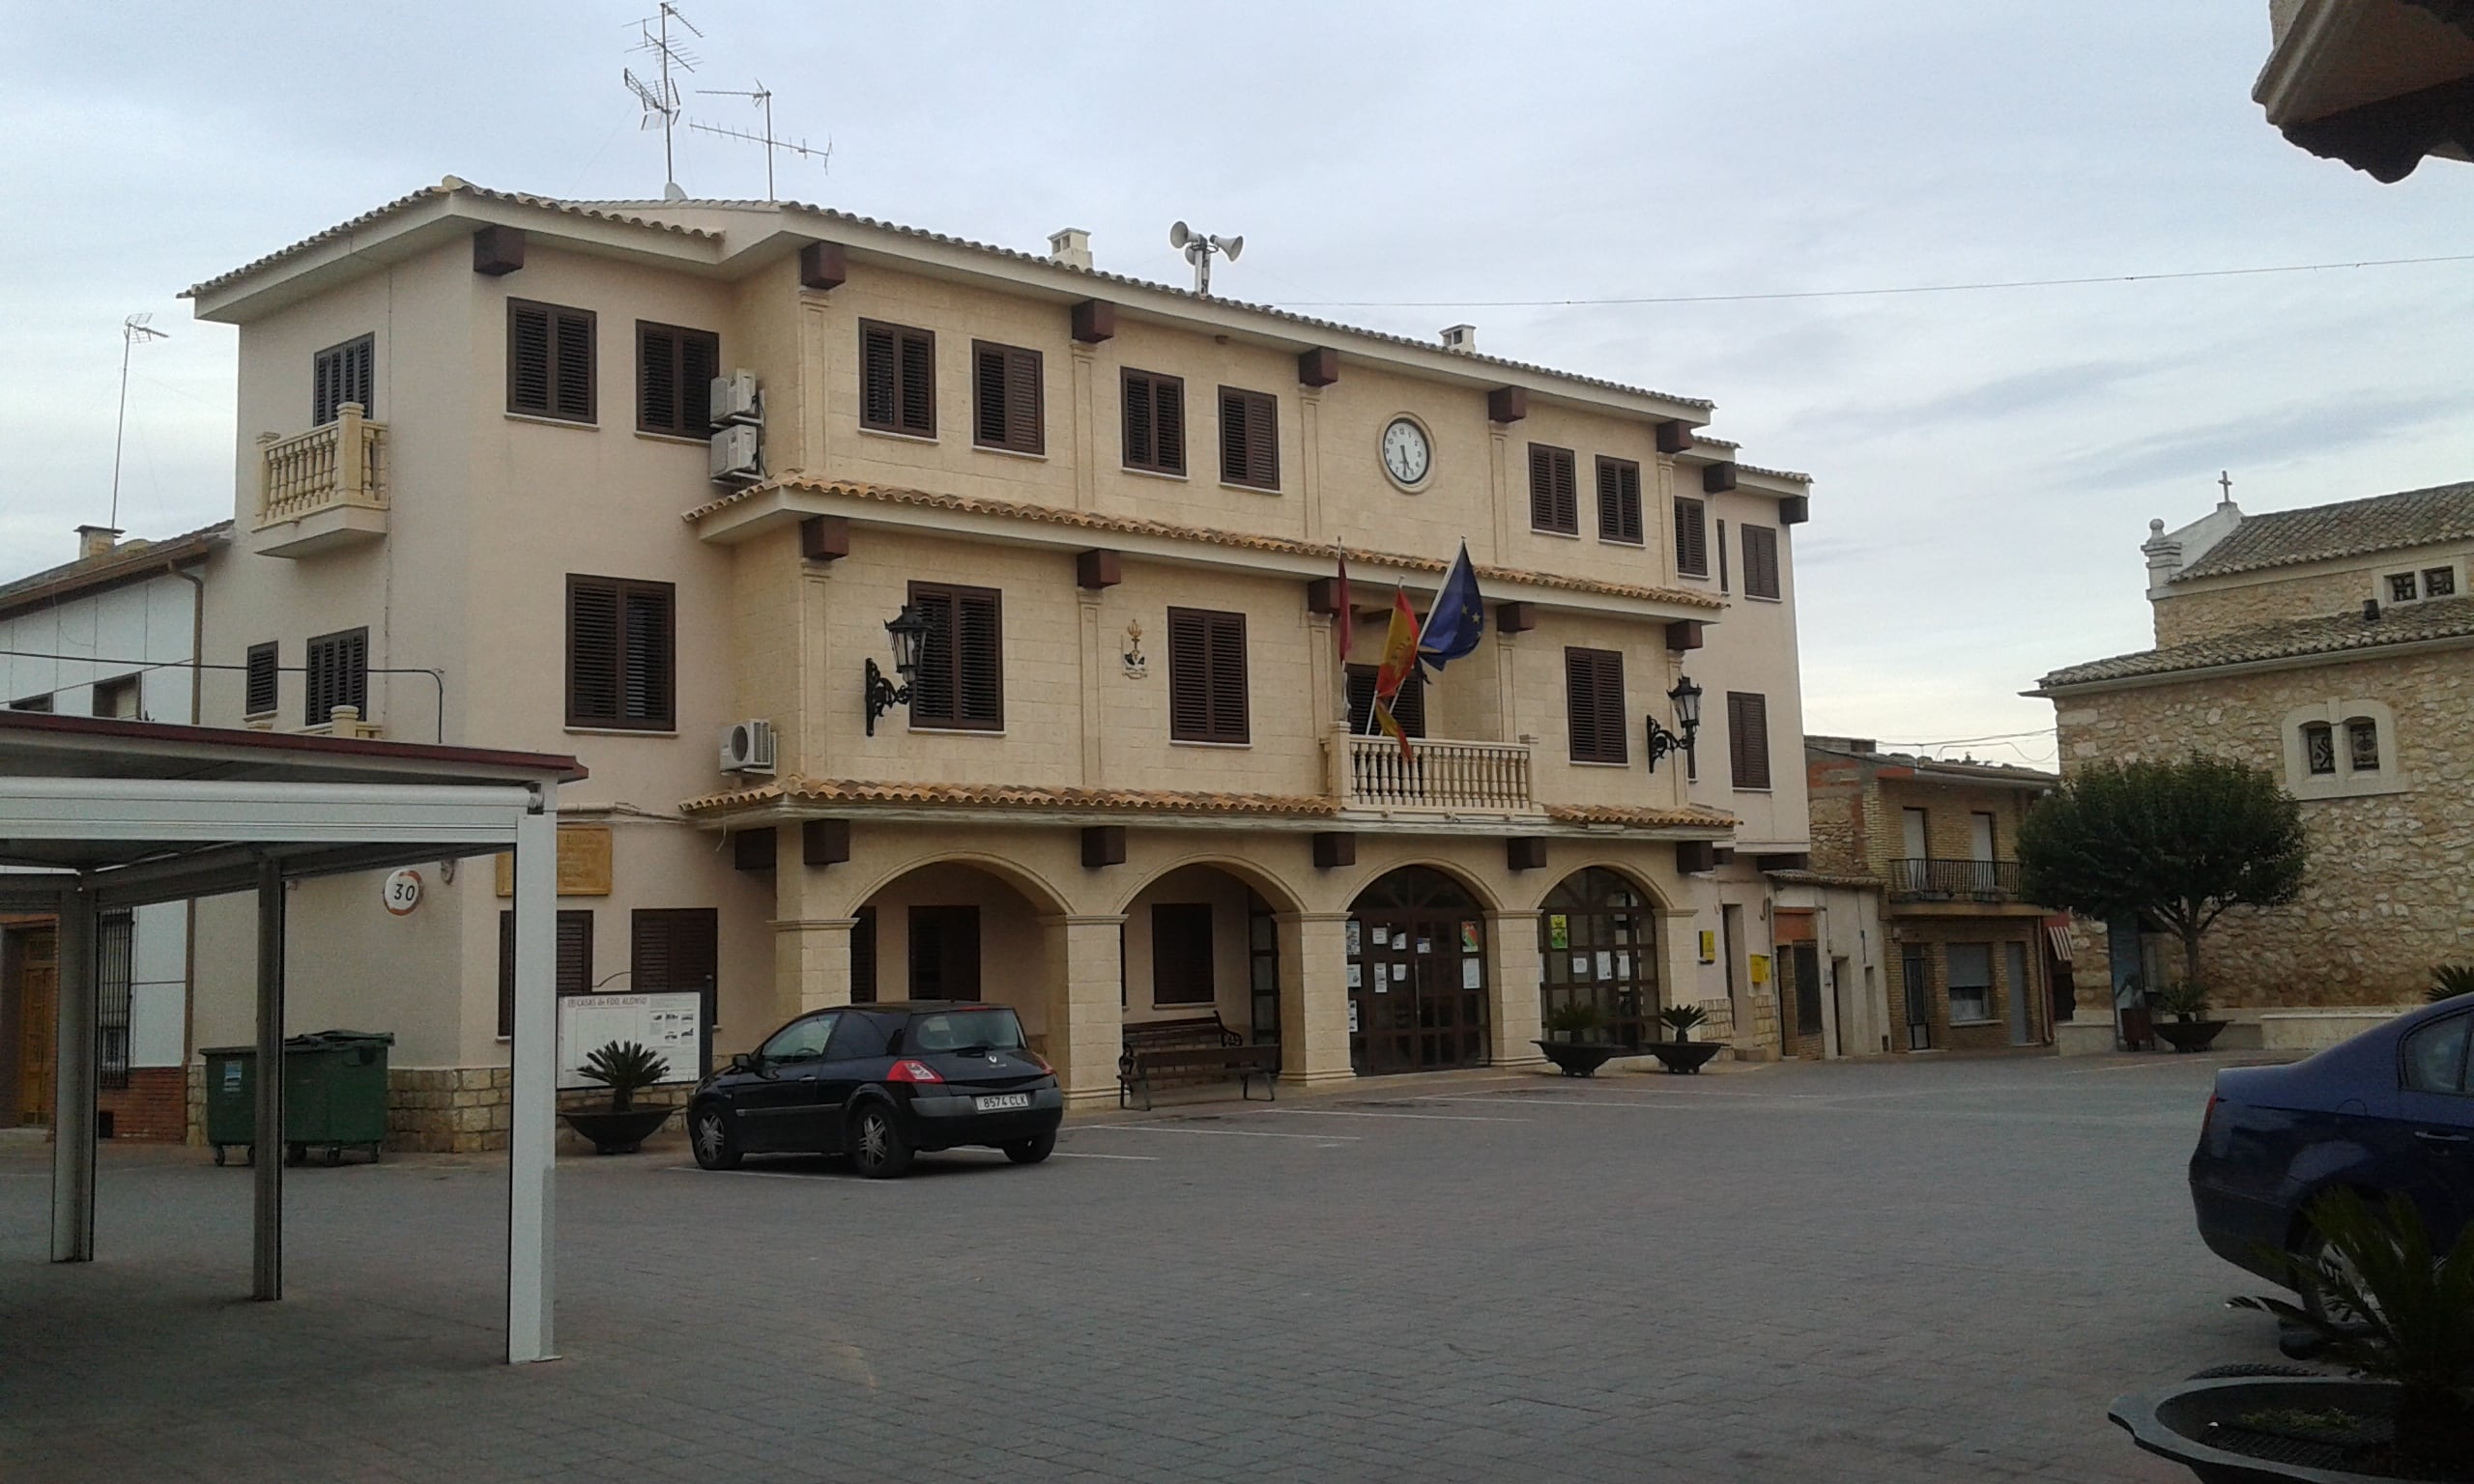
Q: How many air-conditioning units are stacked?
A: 2